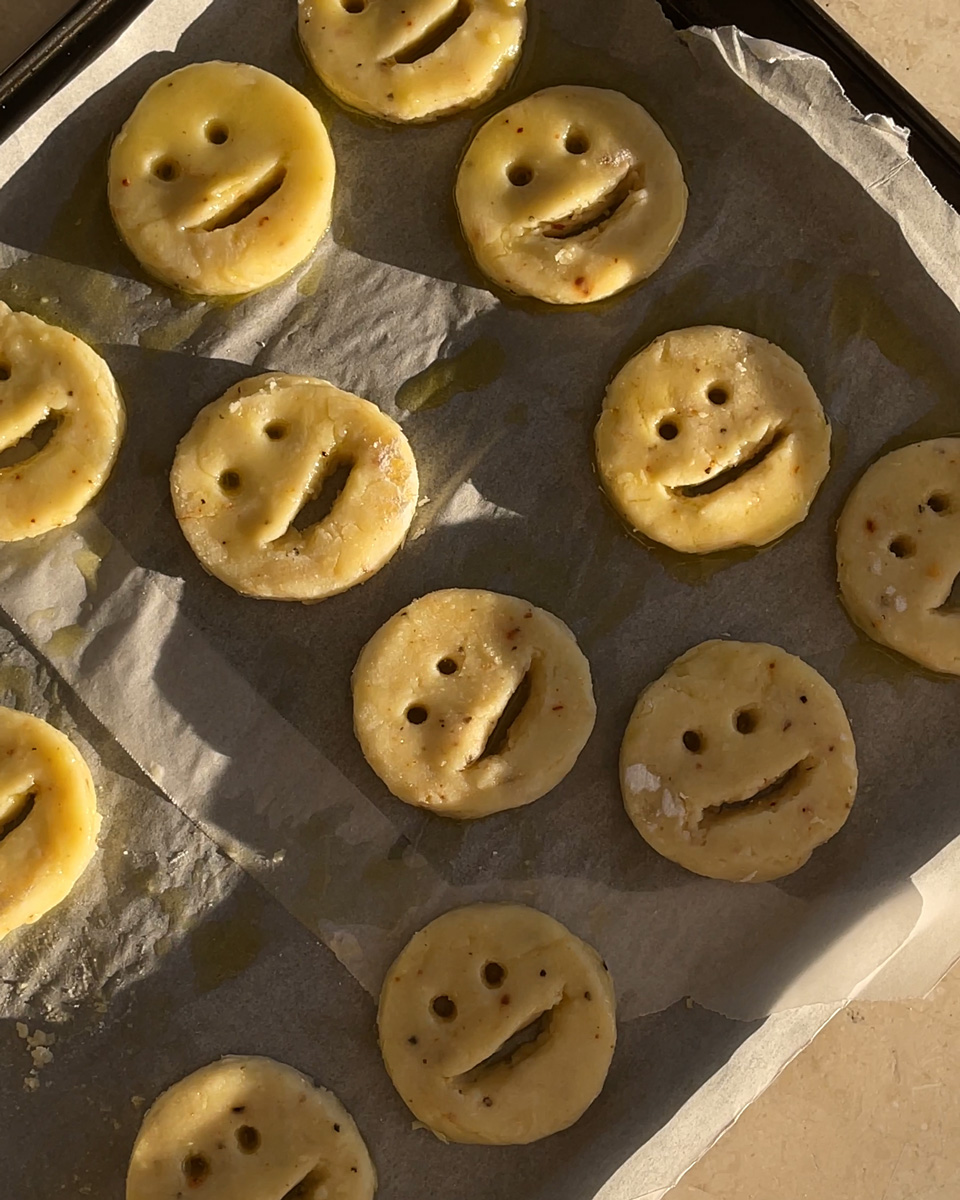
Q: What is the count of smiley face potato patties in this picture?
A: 12